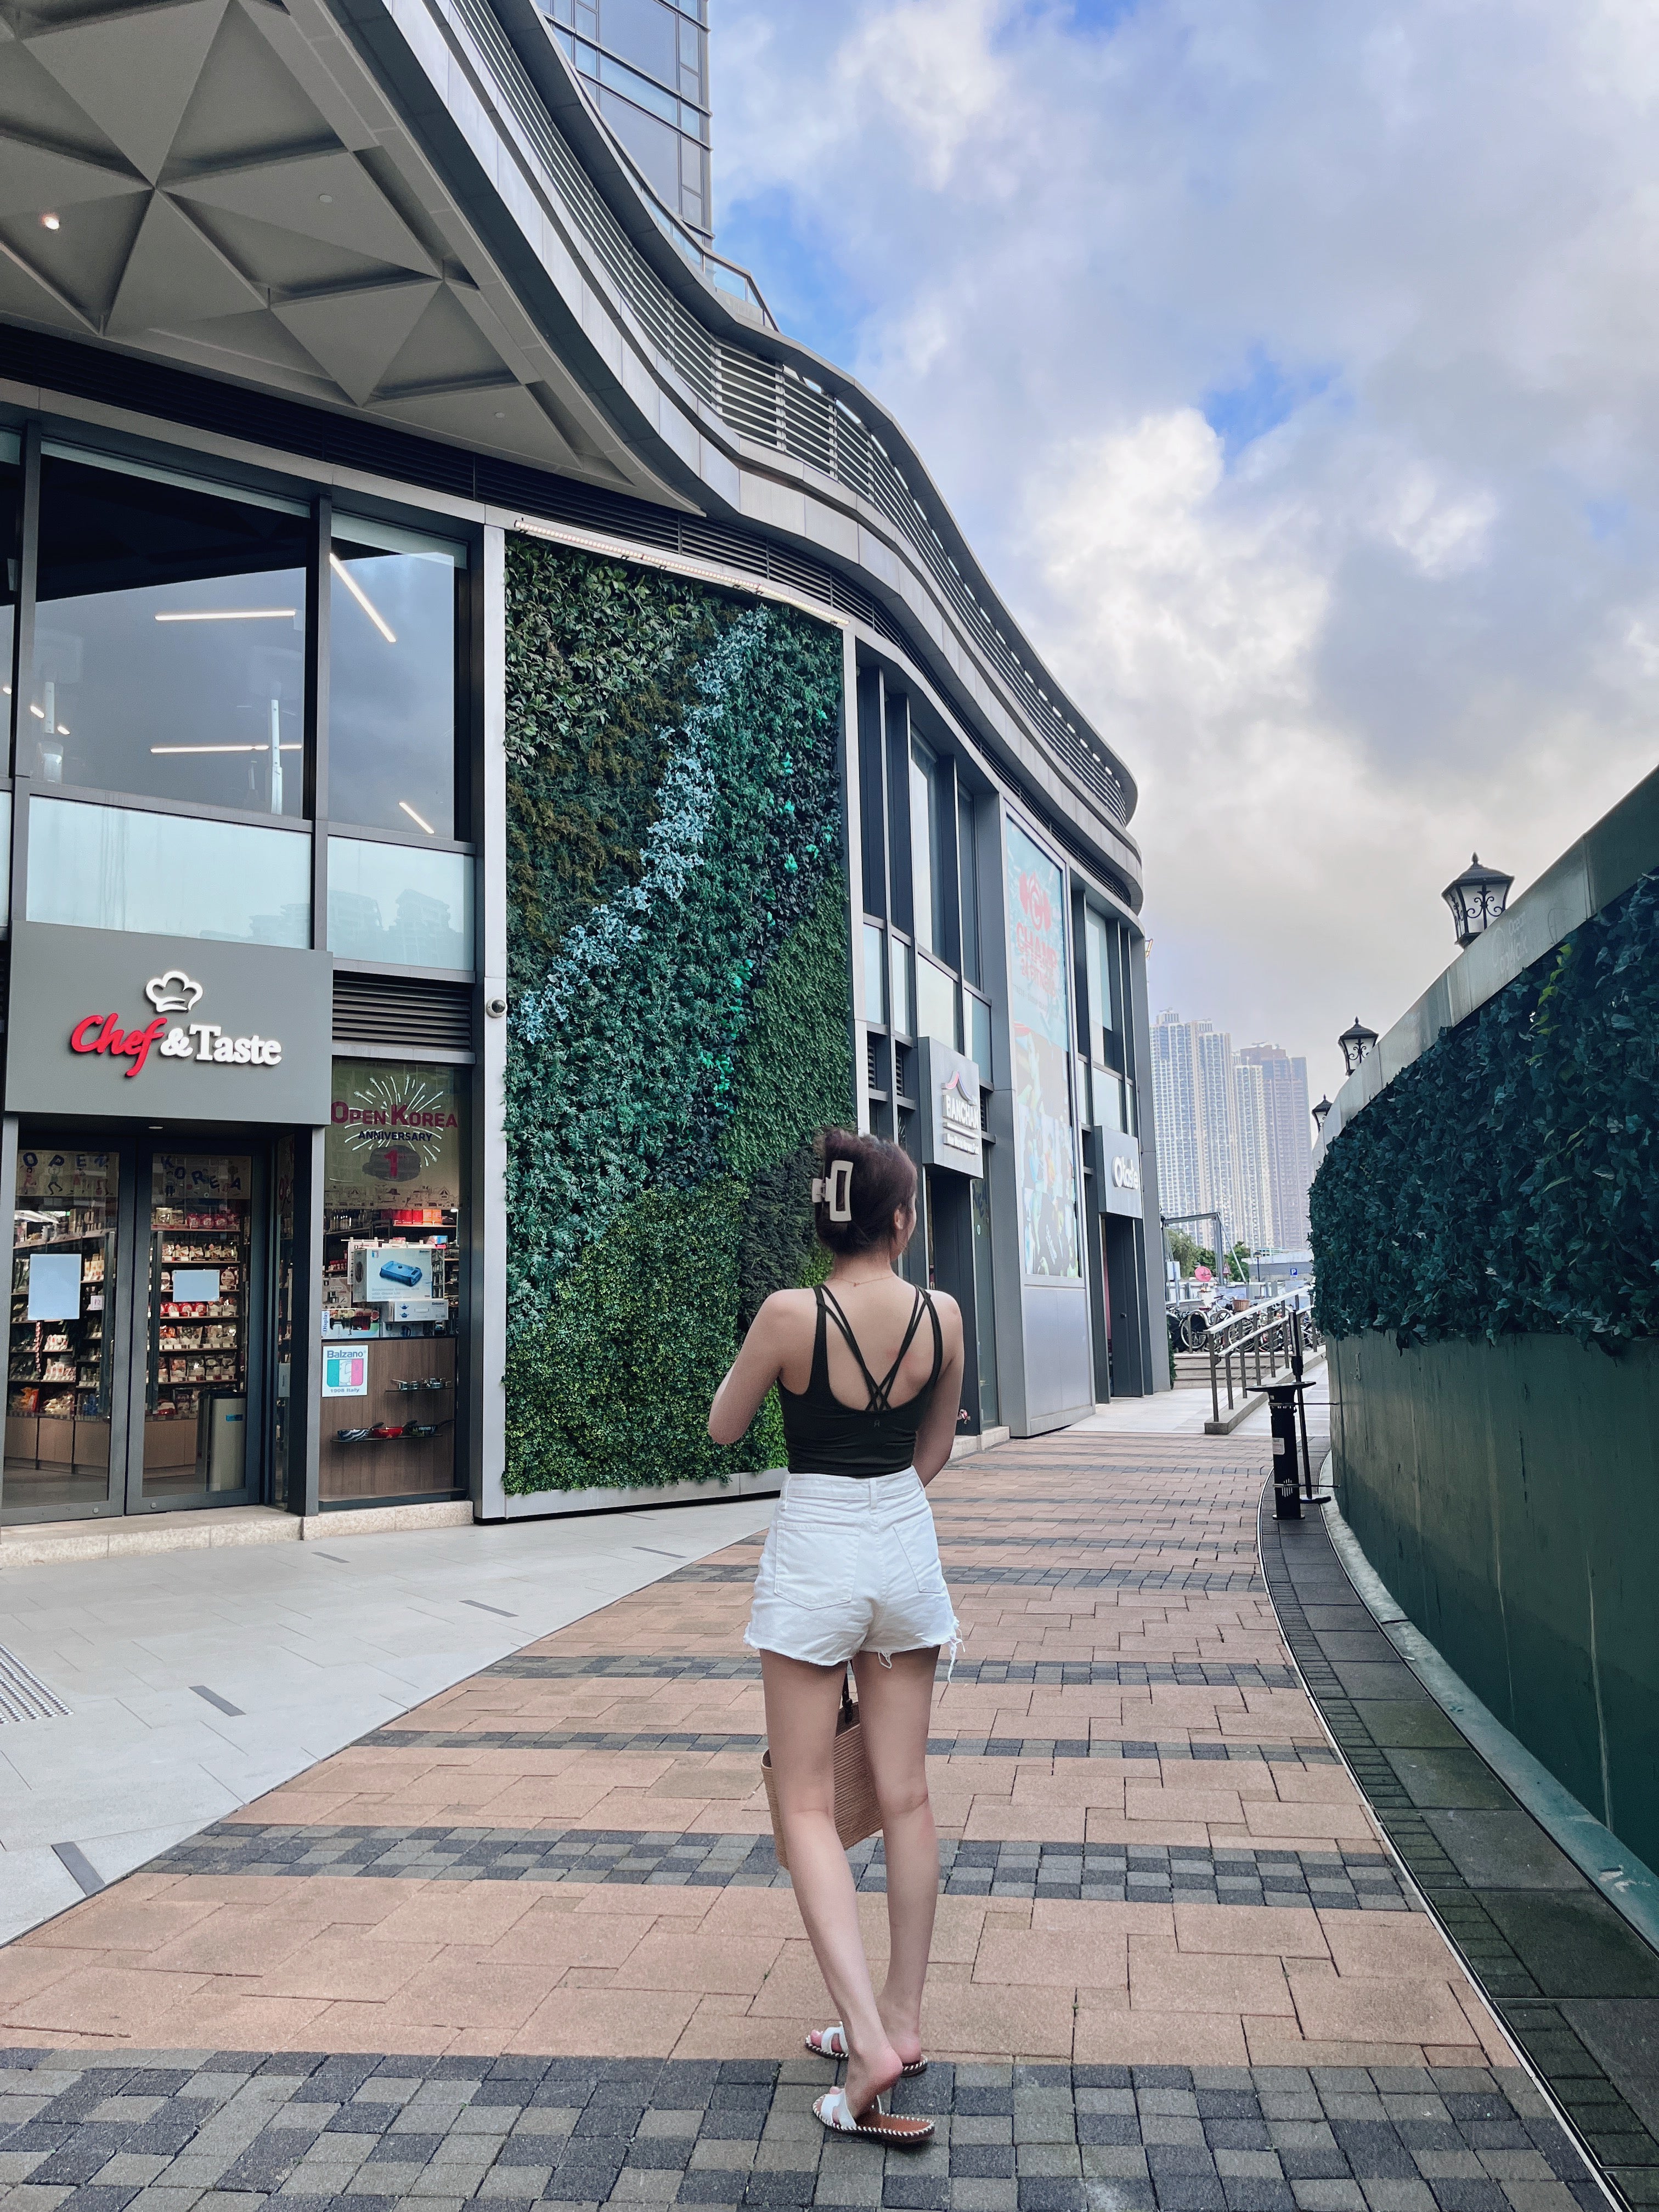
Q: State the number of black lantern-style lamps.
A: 3